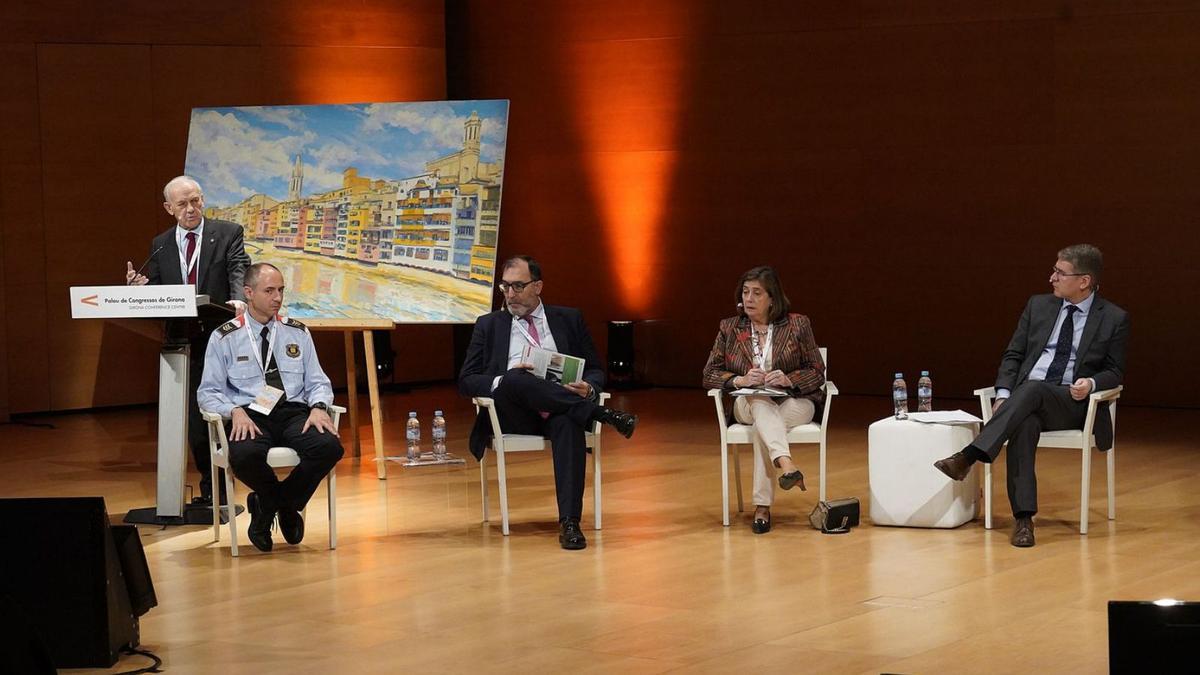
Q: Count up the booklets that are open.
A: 1